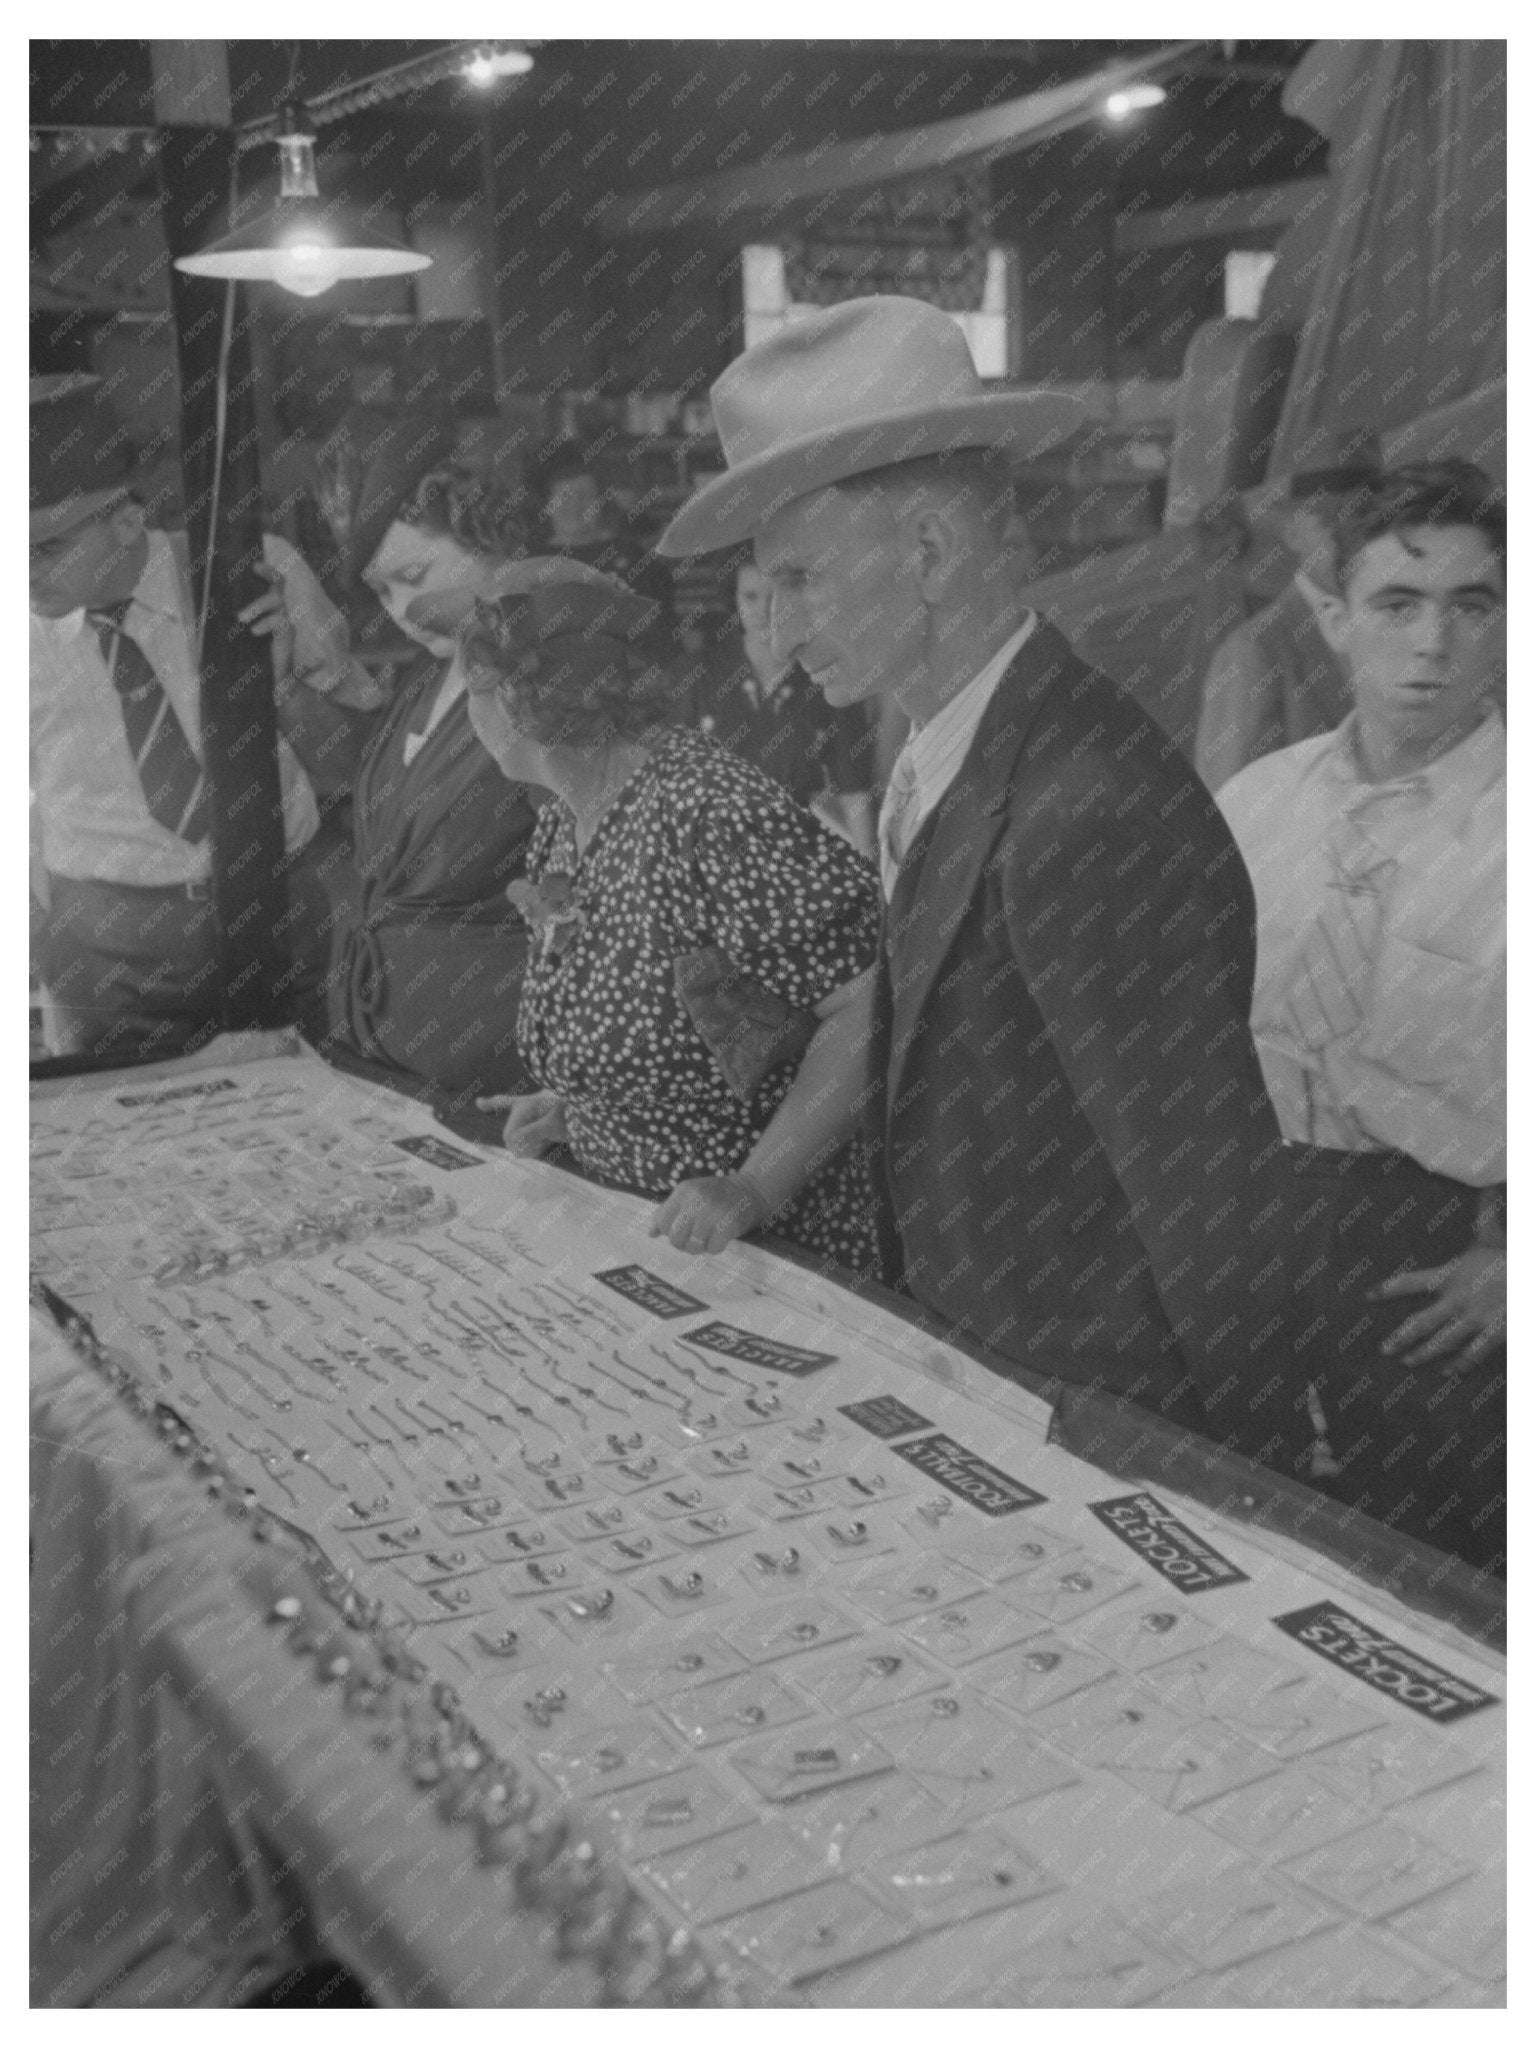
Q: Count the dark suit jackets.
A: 1